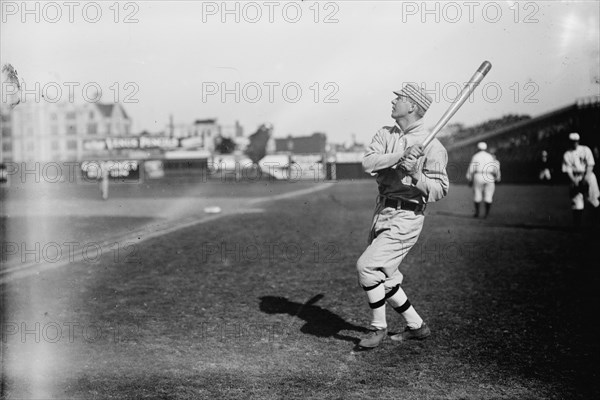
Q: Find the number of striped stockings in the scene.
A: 2